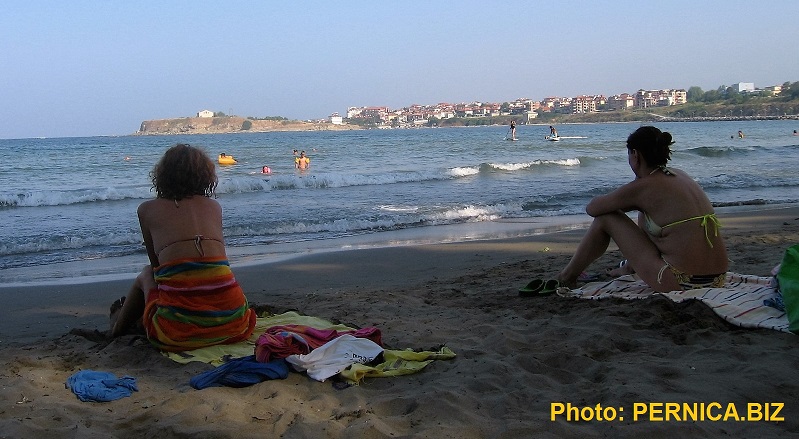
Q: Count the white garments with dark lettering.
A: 1